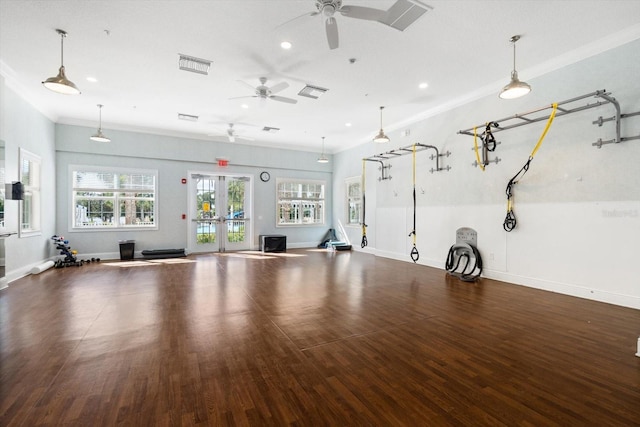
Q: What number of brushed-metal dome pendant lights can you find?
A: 5